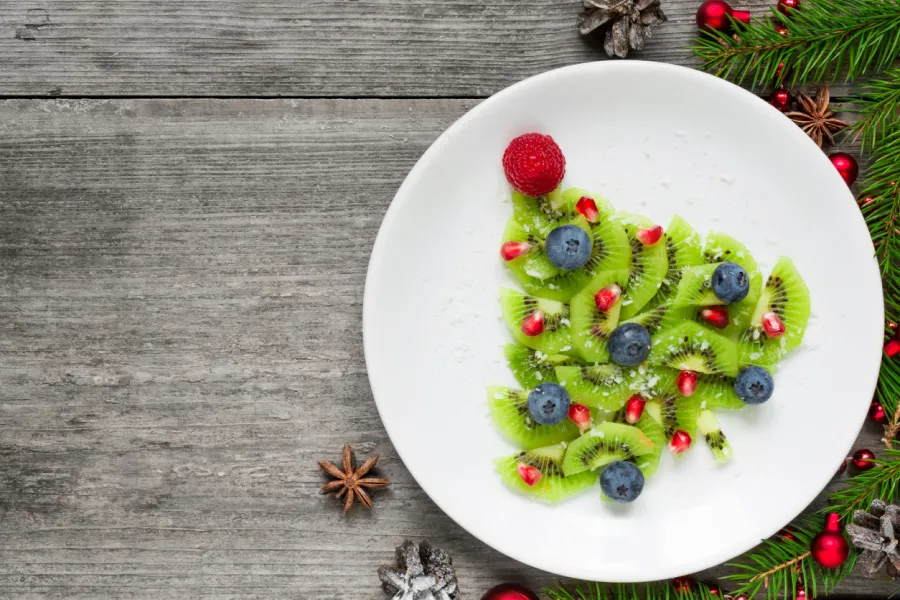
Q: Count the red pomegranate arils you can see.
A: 12